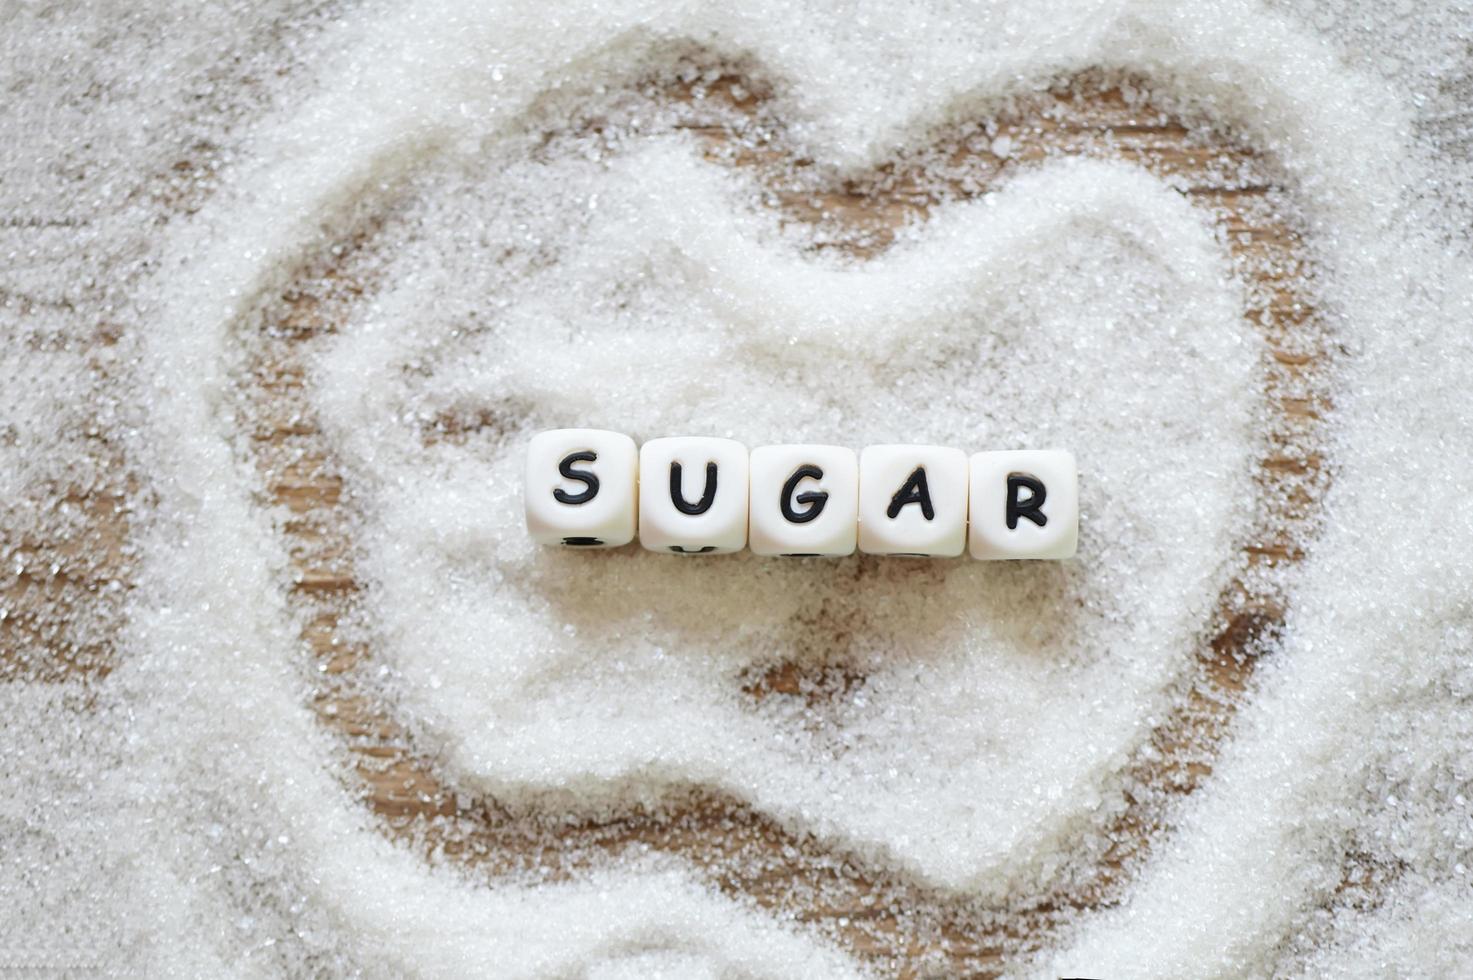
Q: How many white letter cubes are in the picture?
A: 5